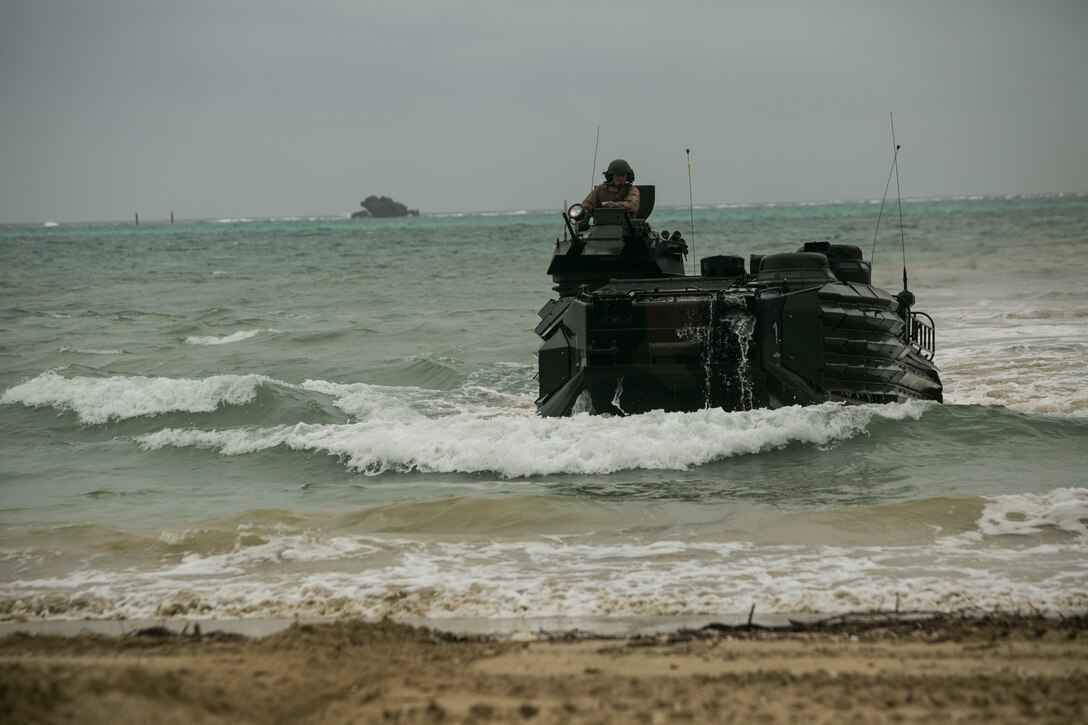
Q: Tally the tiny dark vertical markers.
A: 2